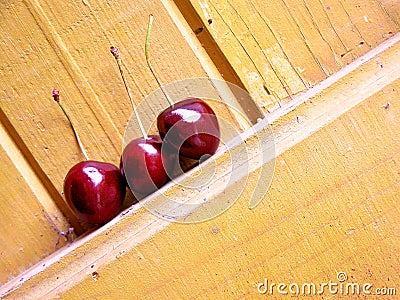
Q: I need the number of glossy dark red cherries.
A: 3